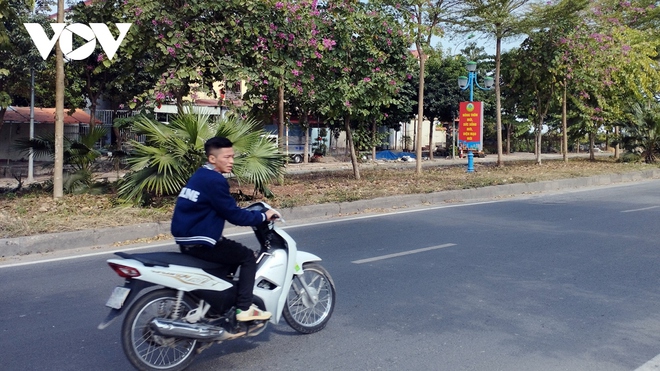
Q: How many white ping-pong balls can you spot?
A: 0